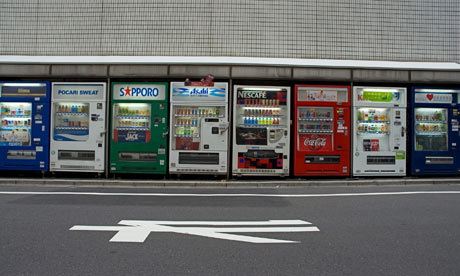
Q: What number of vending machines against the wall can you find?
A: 8